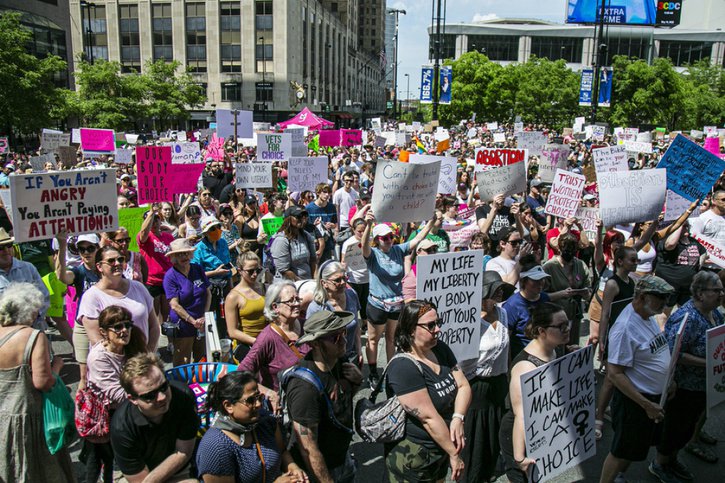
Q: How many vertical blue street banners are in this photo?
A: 4